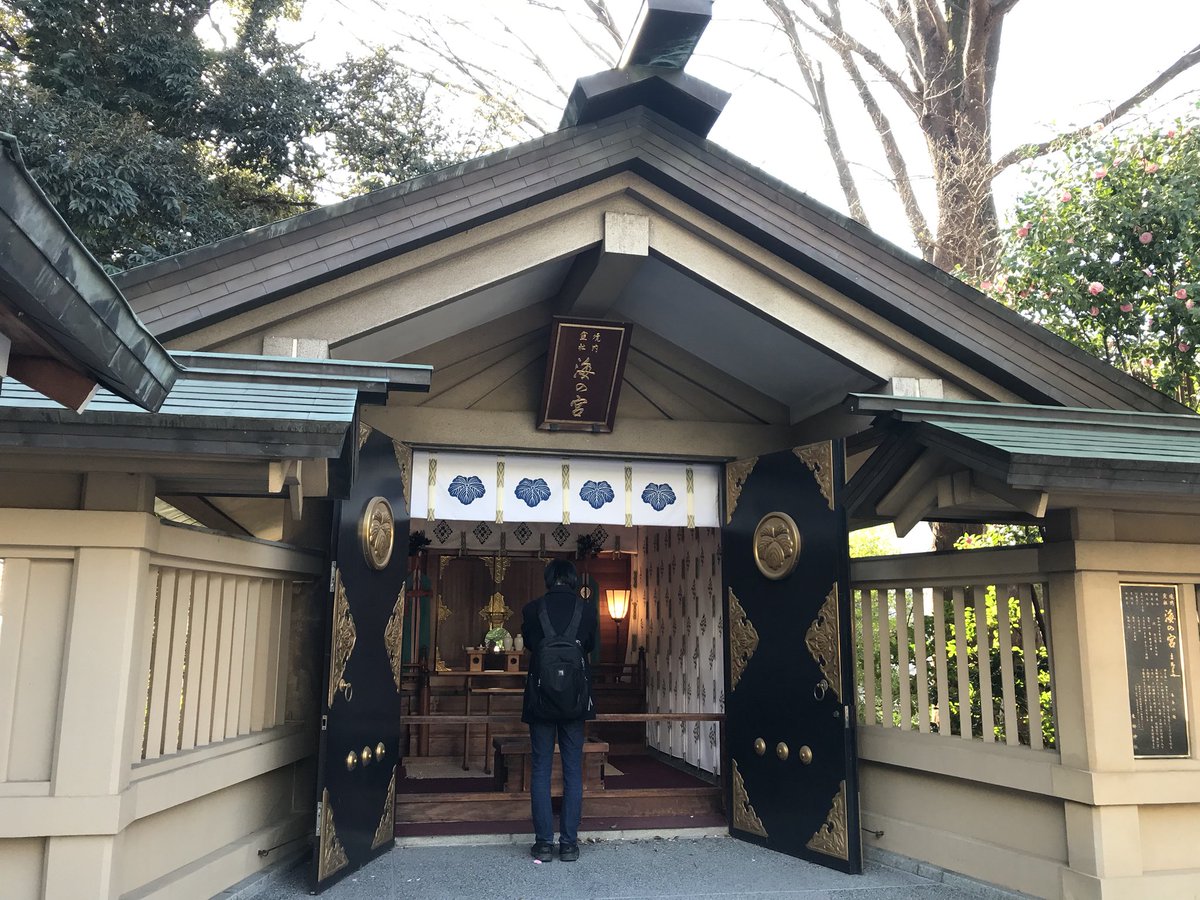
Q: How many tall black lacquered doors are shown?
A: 2